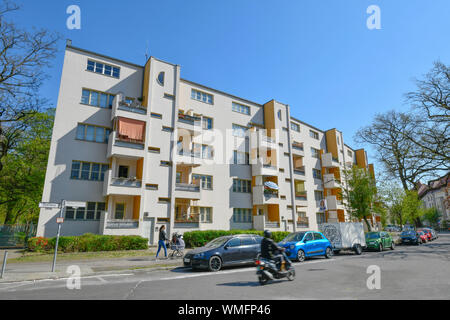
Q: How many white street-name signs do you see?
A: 2